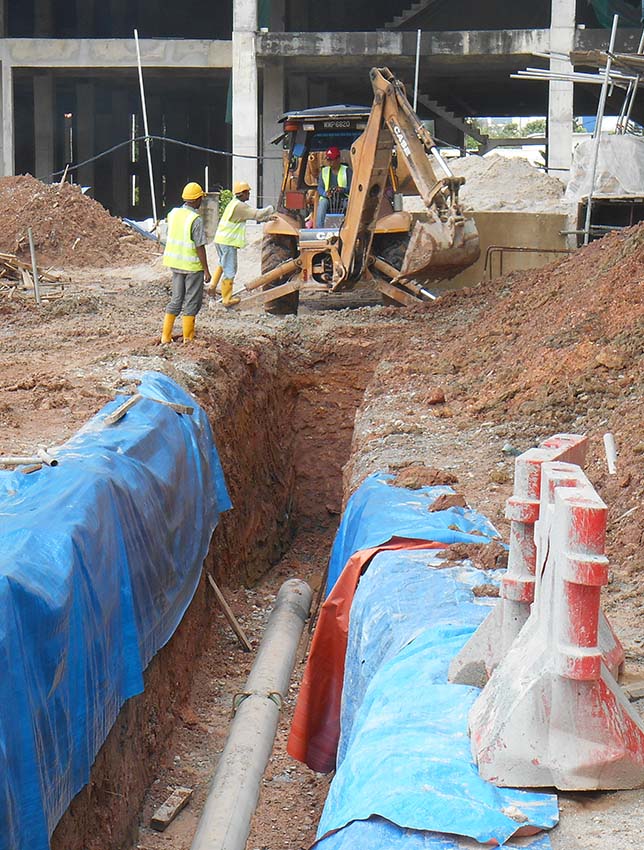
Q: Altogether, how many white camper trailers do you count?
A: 0